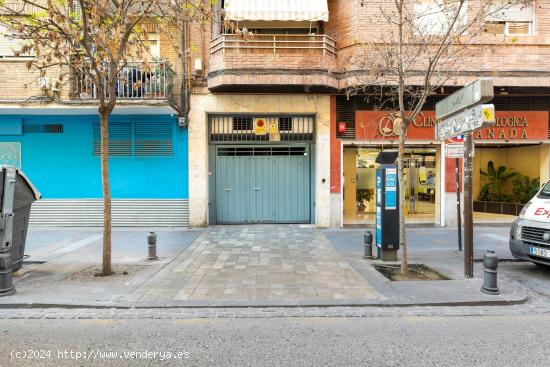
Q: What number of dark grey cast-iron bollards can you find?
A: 4